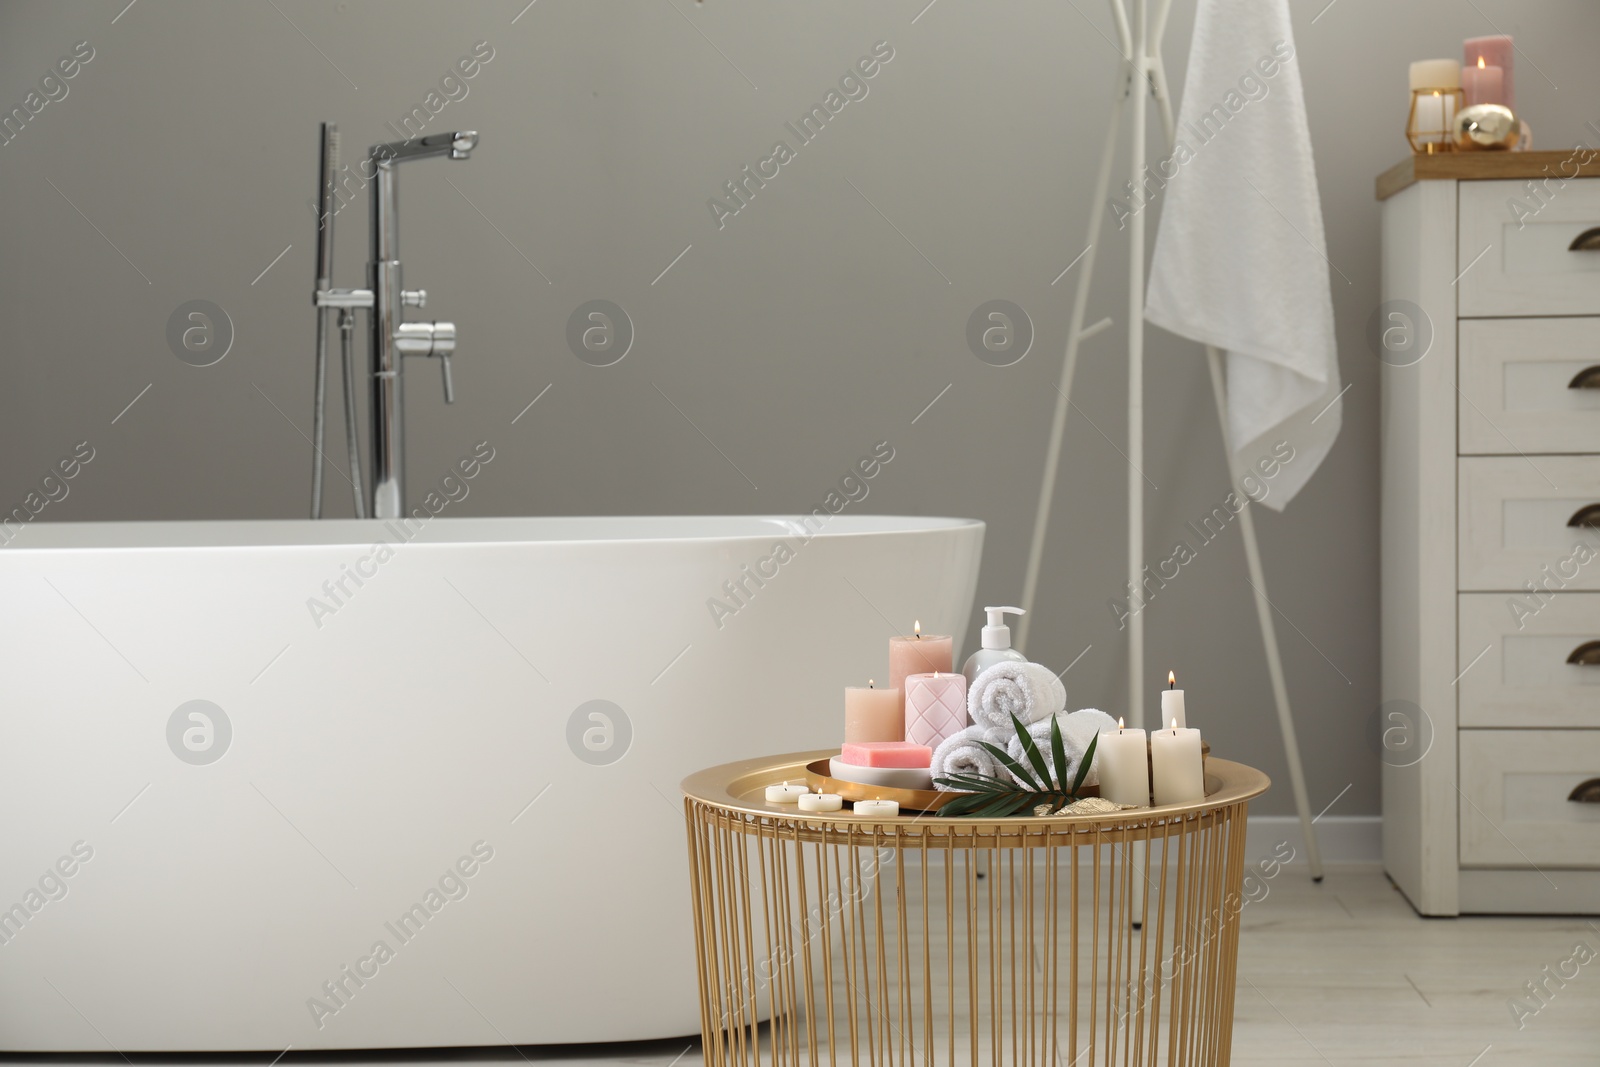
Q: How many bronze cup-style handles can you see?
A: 5